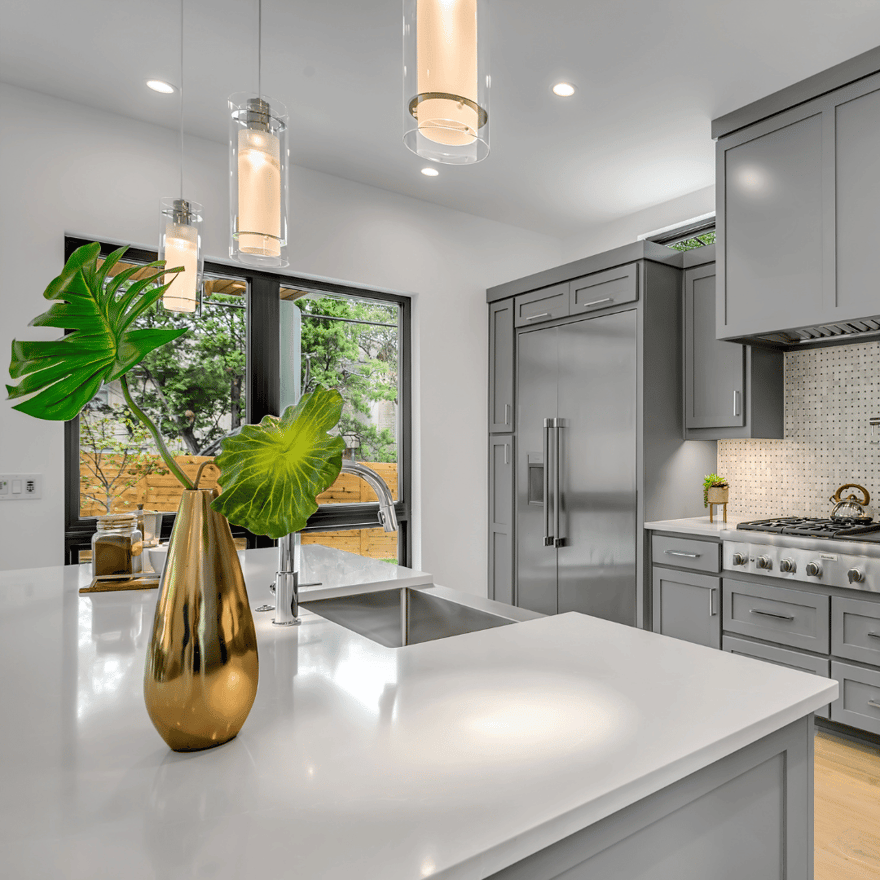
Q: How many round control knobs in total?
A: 5